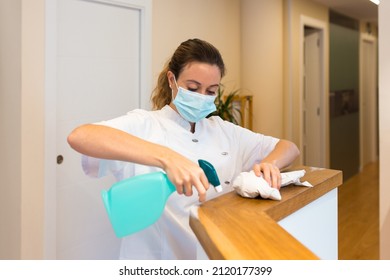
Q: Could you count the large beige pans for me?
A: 0